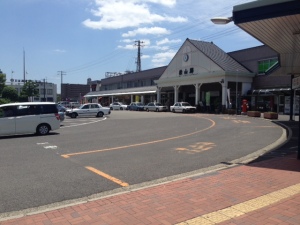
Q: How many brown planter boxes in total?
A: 2